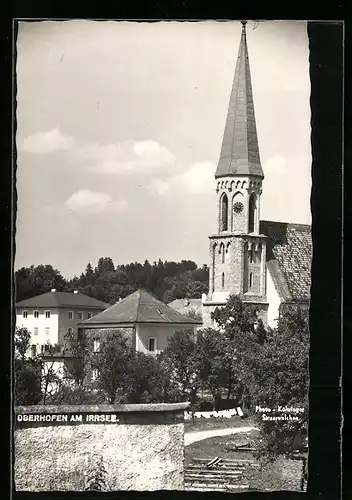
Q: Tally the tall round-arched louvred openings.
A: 2